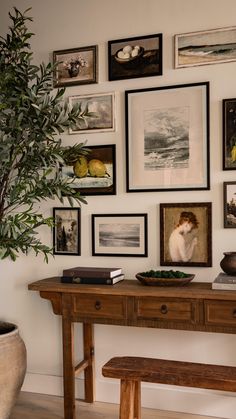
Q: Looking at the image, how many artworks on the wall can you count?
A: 11